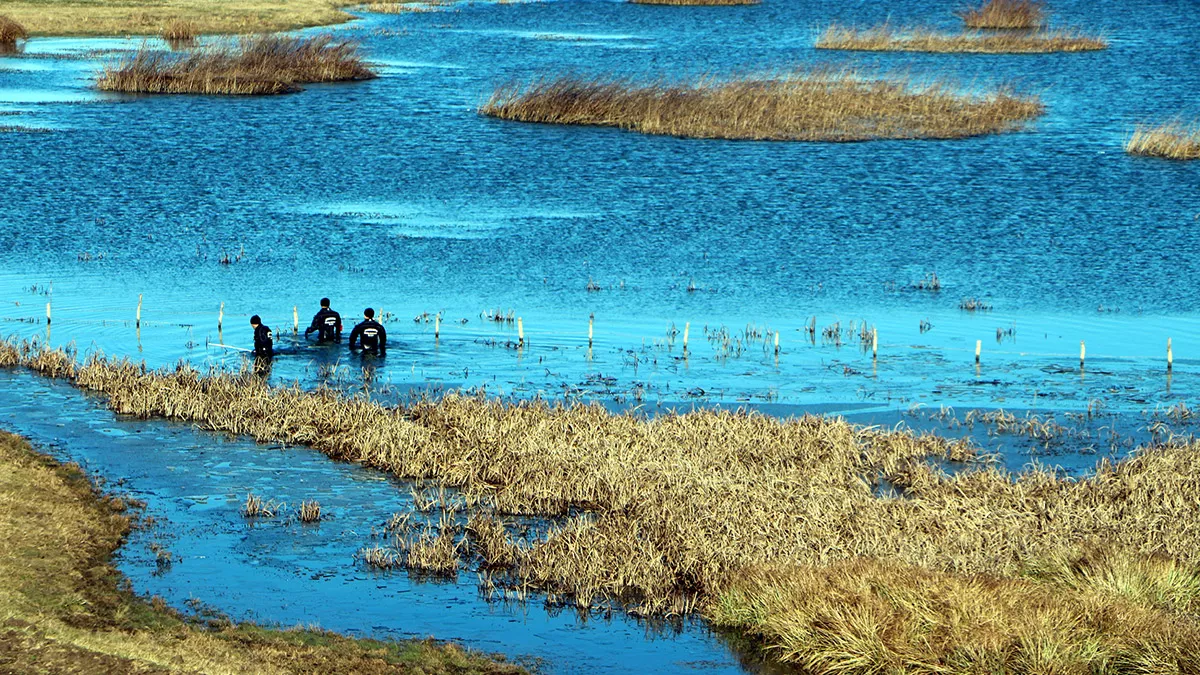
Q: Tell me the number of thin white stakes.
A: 14